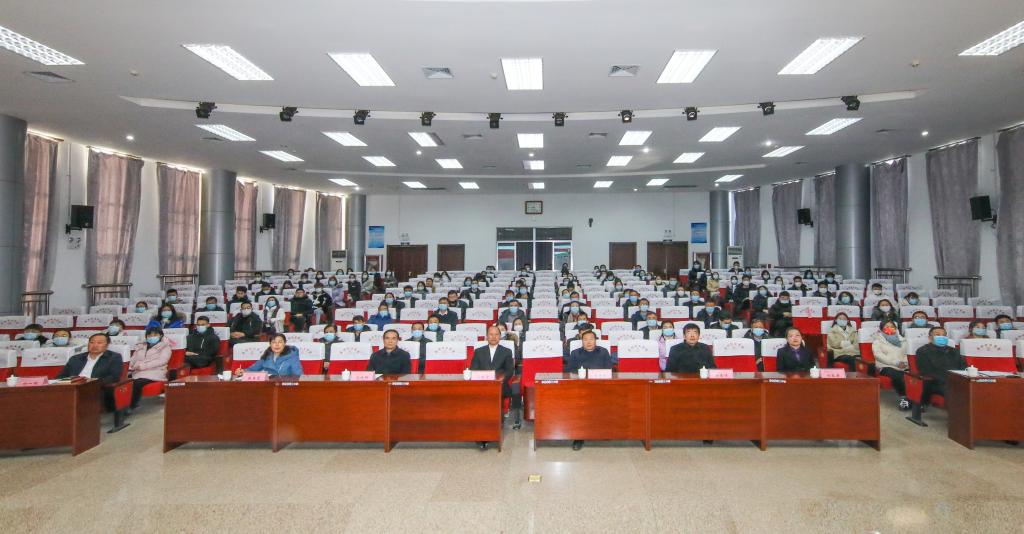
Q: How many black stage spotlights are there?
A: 10